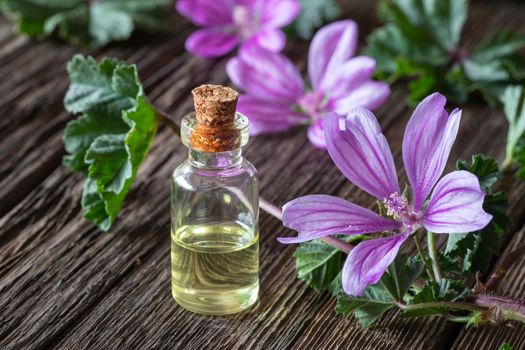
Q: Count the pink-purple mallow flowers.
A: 3